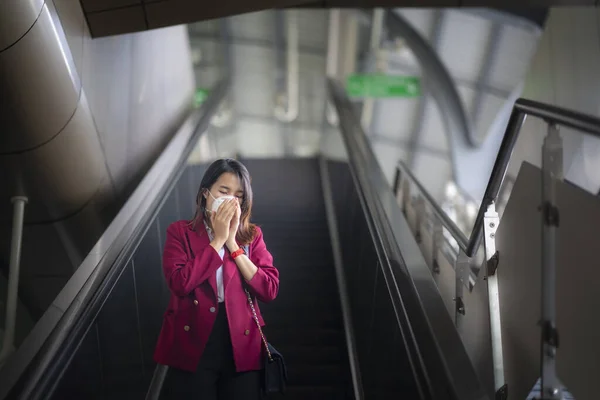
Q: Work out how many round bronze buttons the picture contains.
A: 3